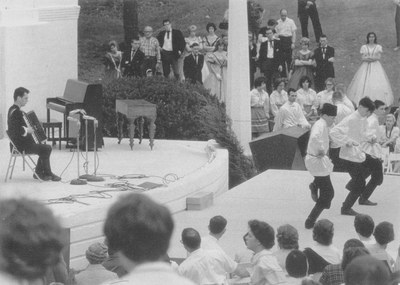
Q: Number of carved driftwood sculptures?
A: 0